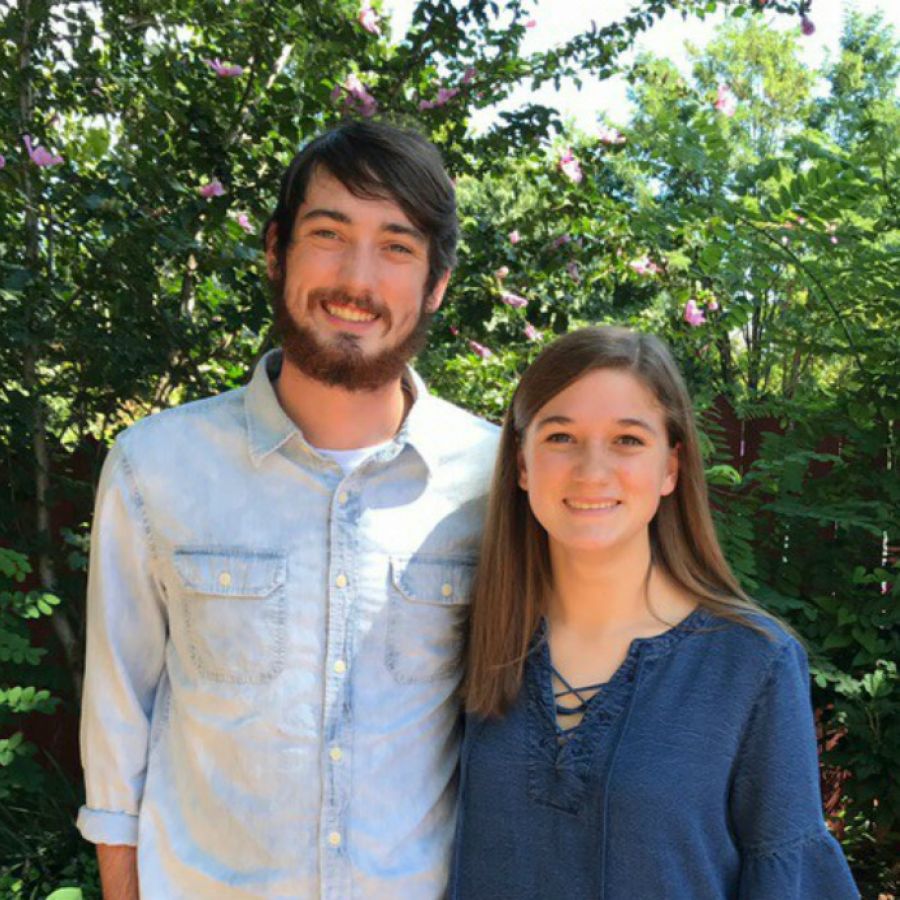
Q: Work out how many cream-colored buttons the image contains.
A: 7